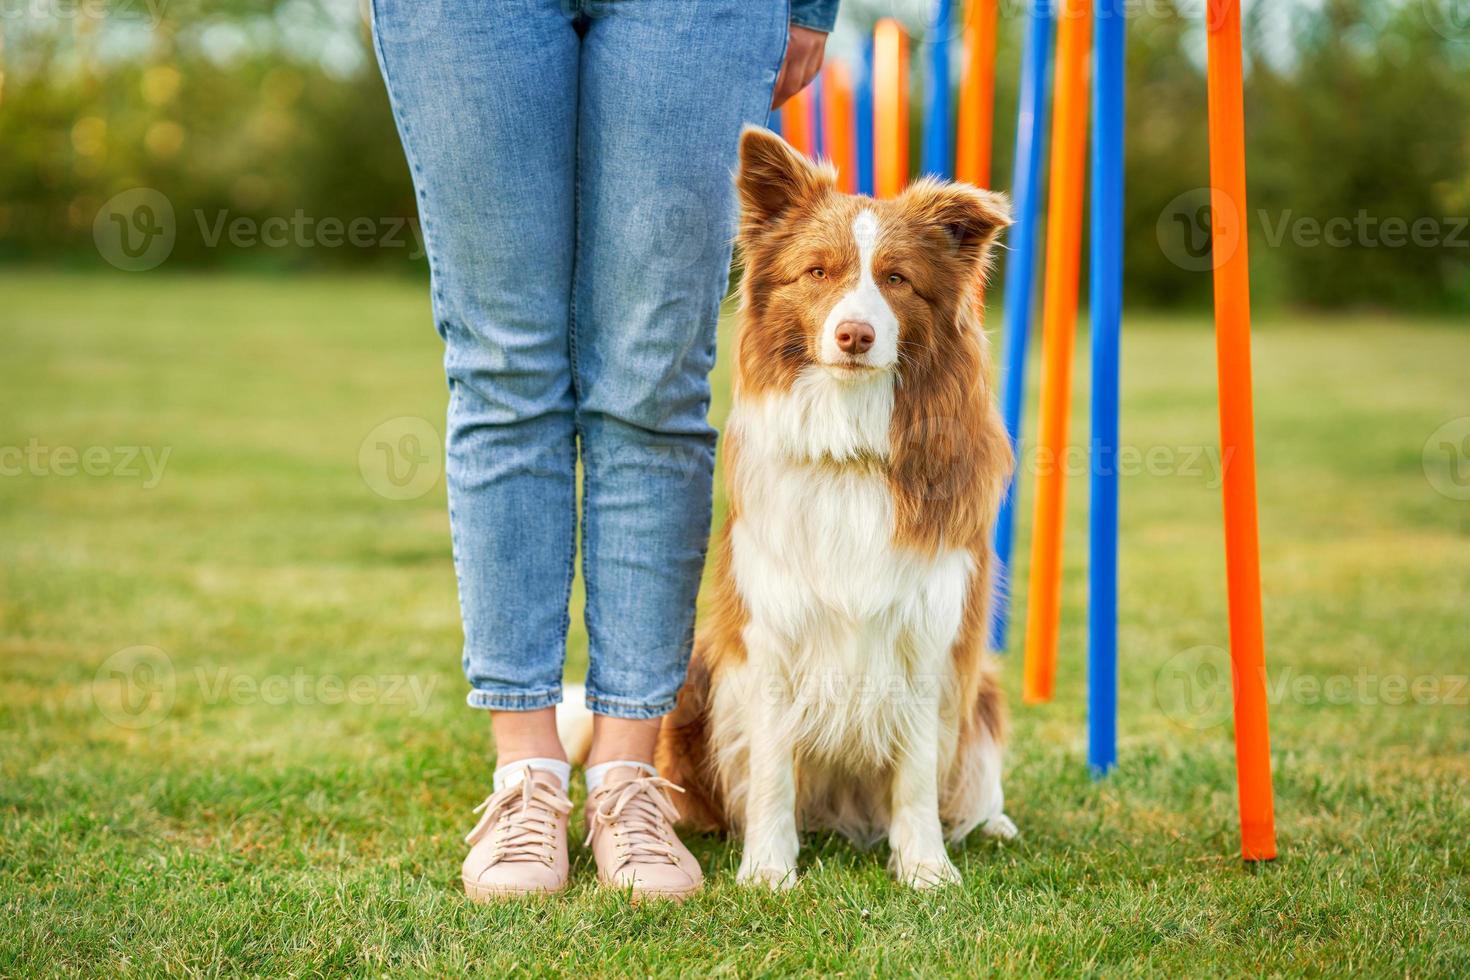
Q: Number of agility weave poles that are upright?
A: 12